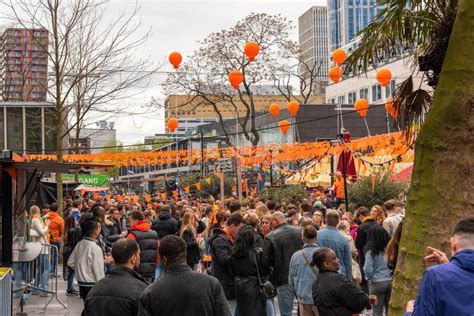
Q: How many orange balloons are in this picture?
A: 12